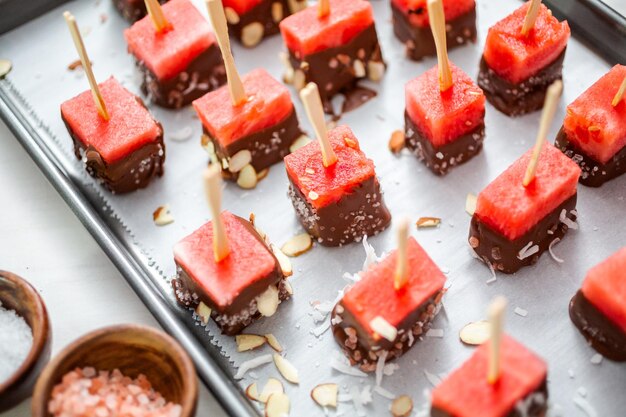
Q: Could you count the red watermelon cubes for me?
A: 15